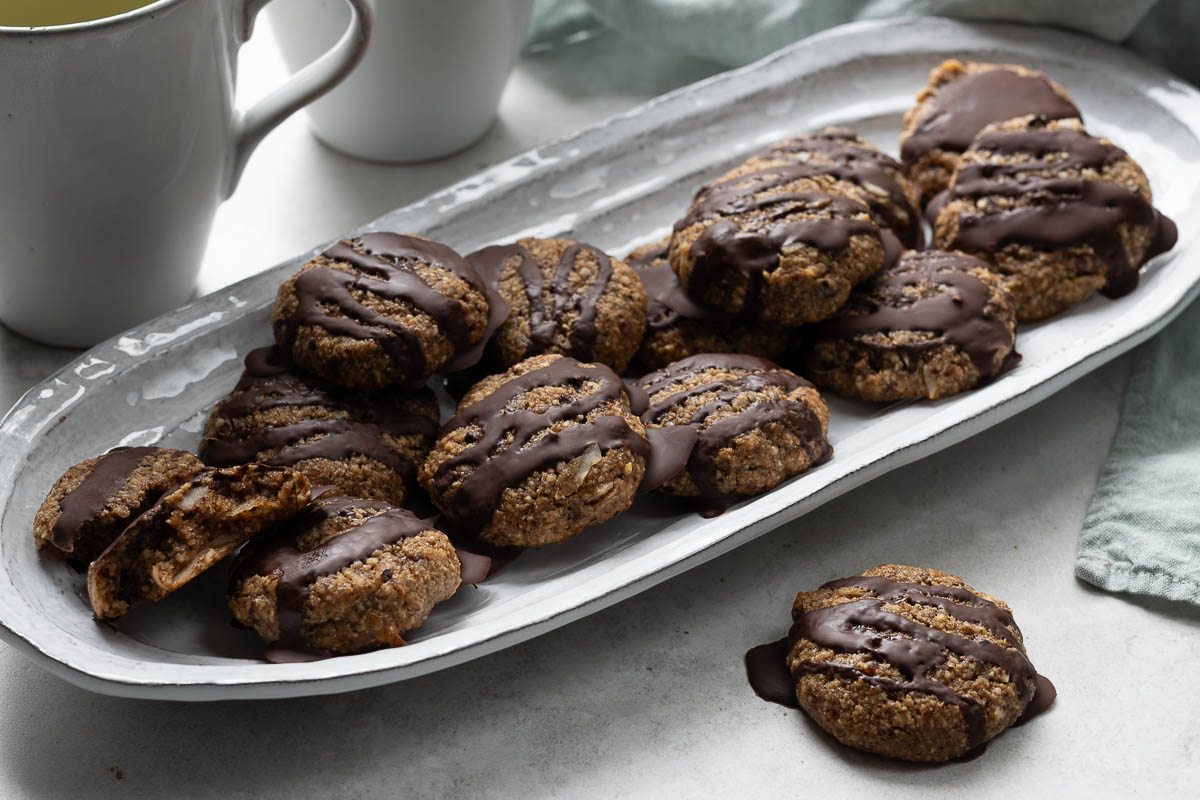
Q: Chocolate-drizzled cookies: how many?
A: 14